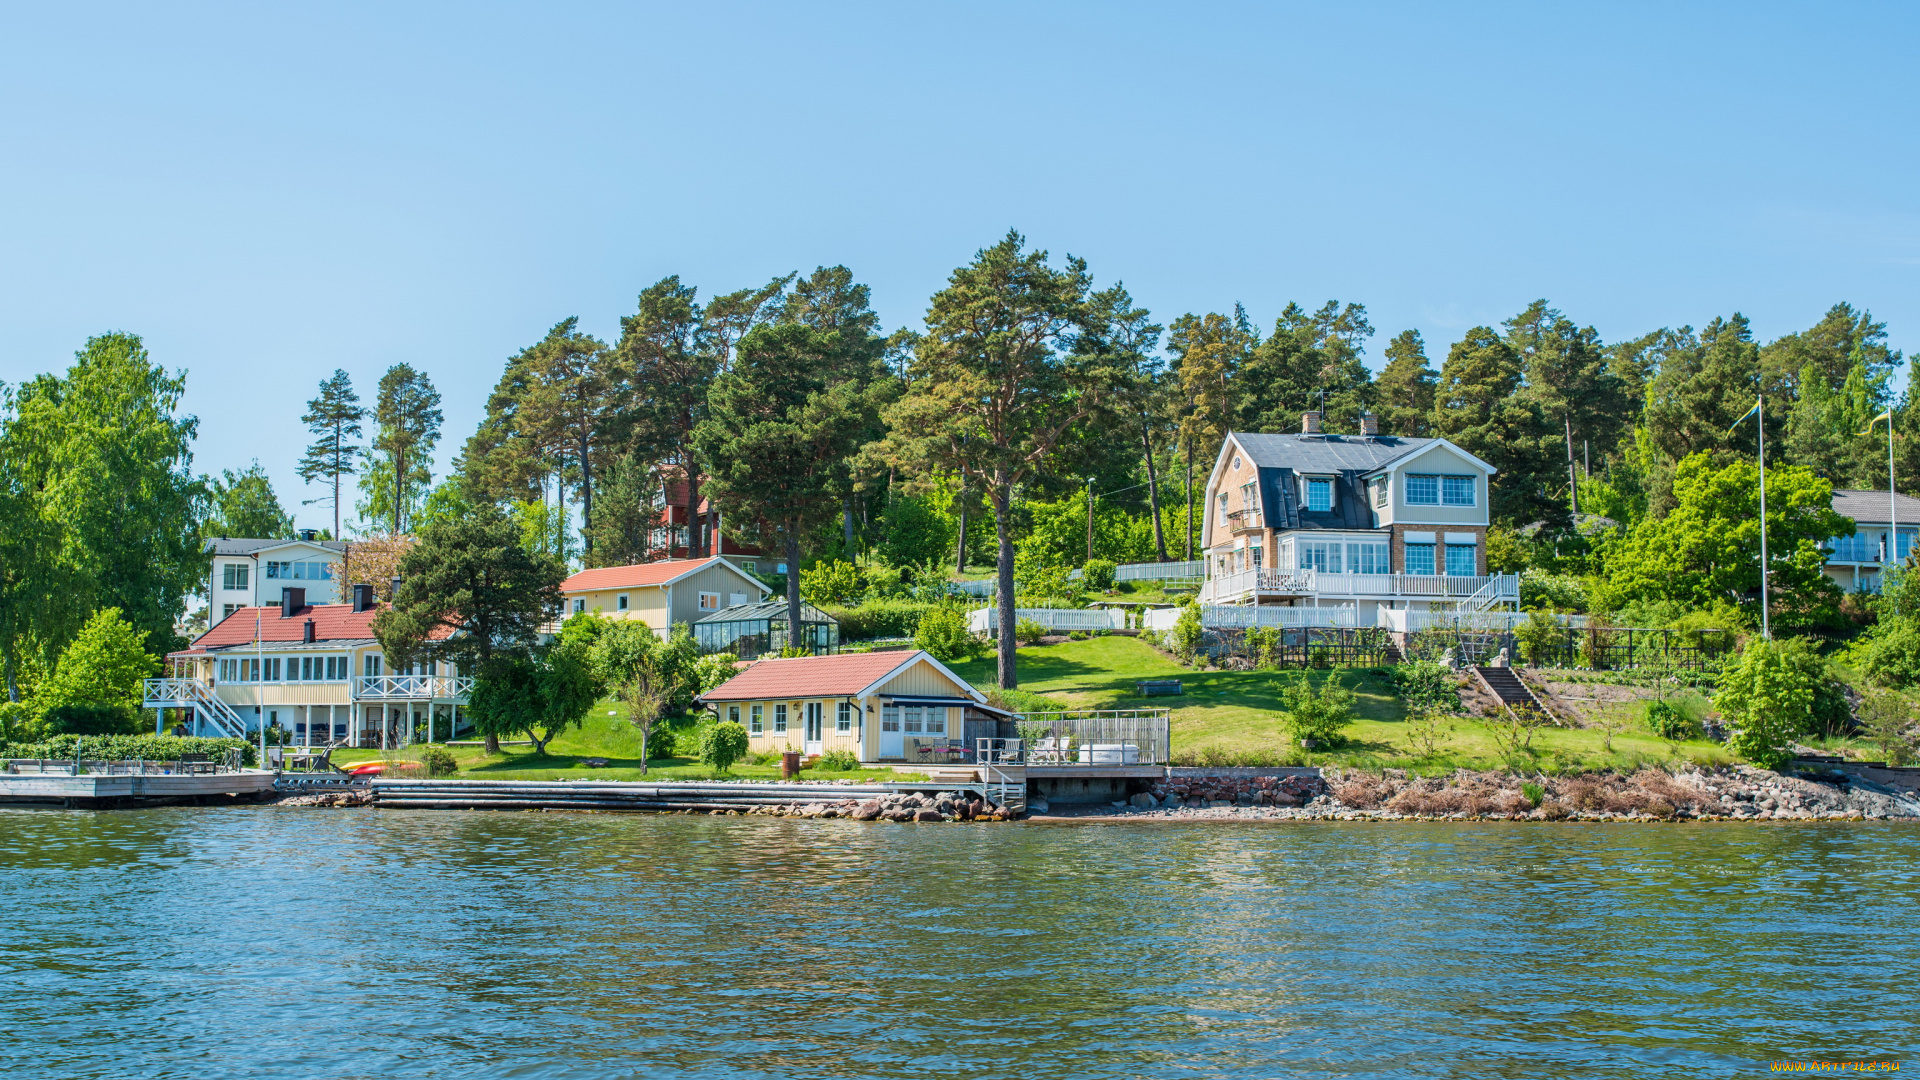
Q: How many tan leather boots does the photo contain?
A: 0